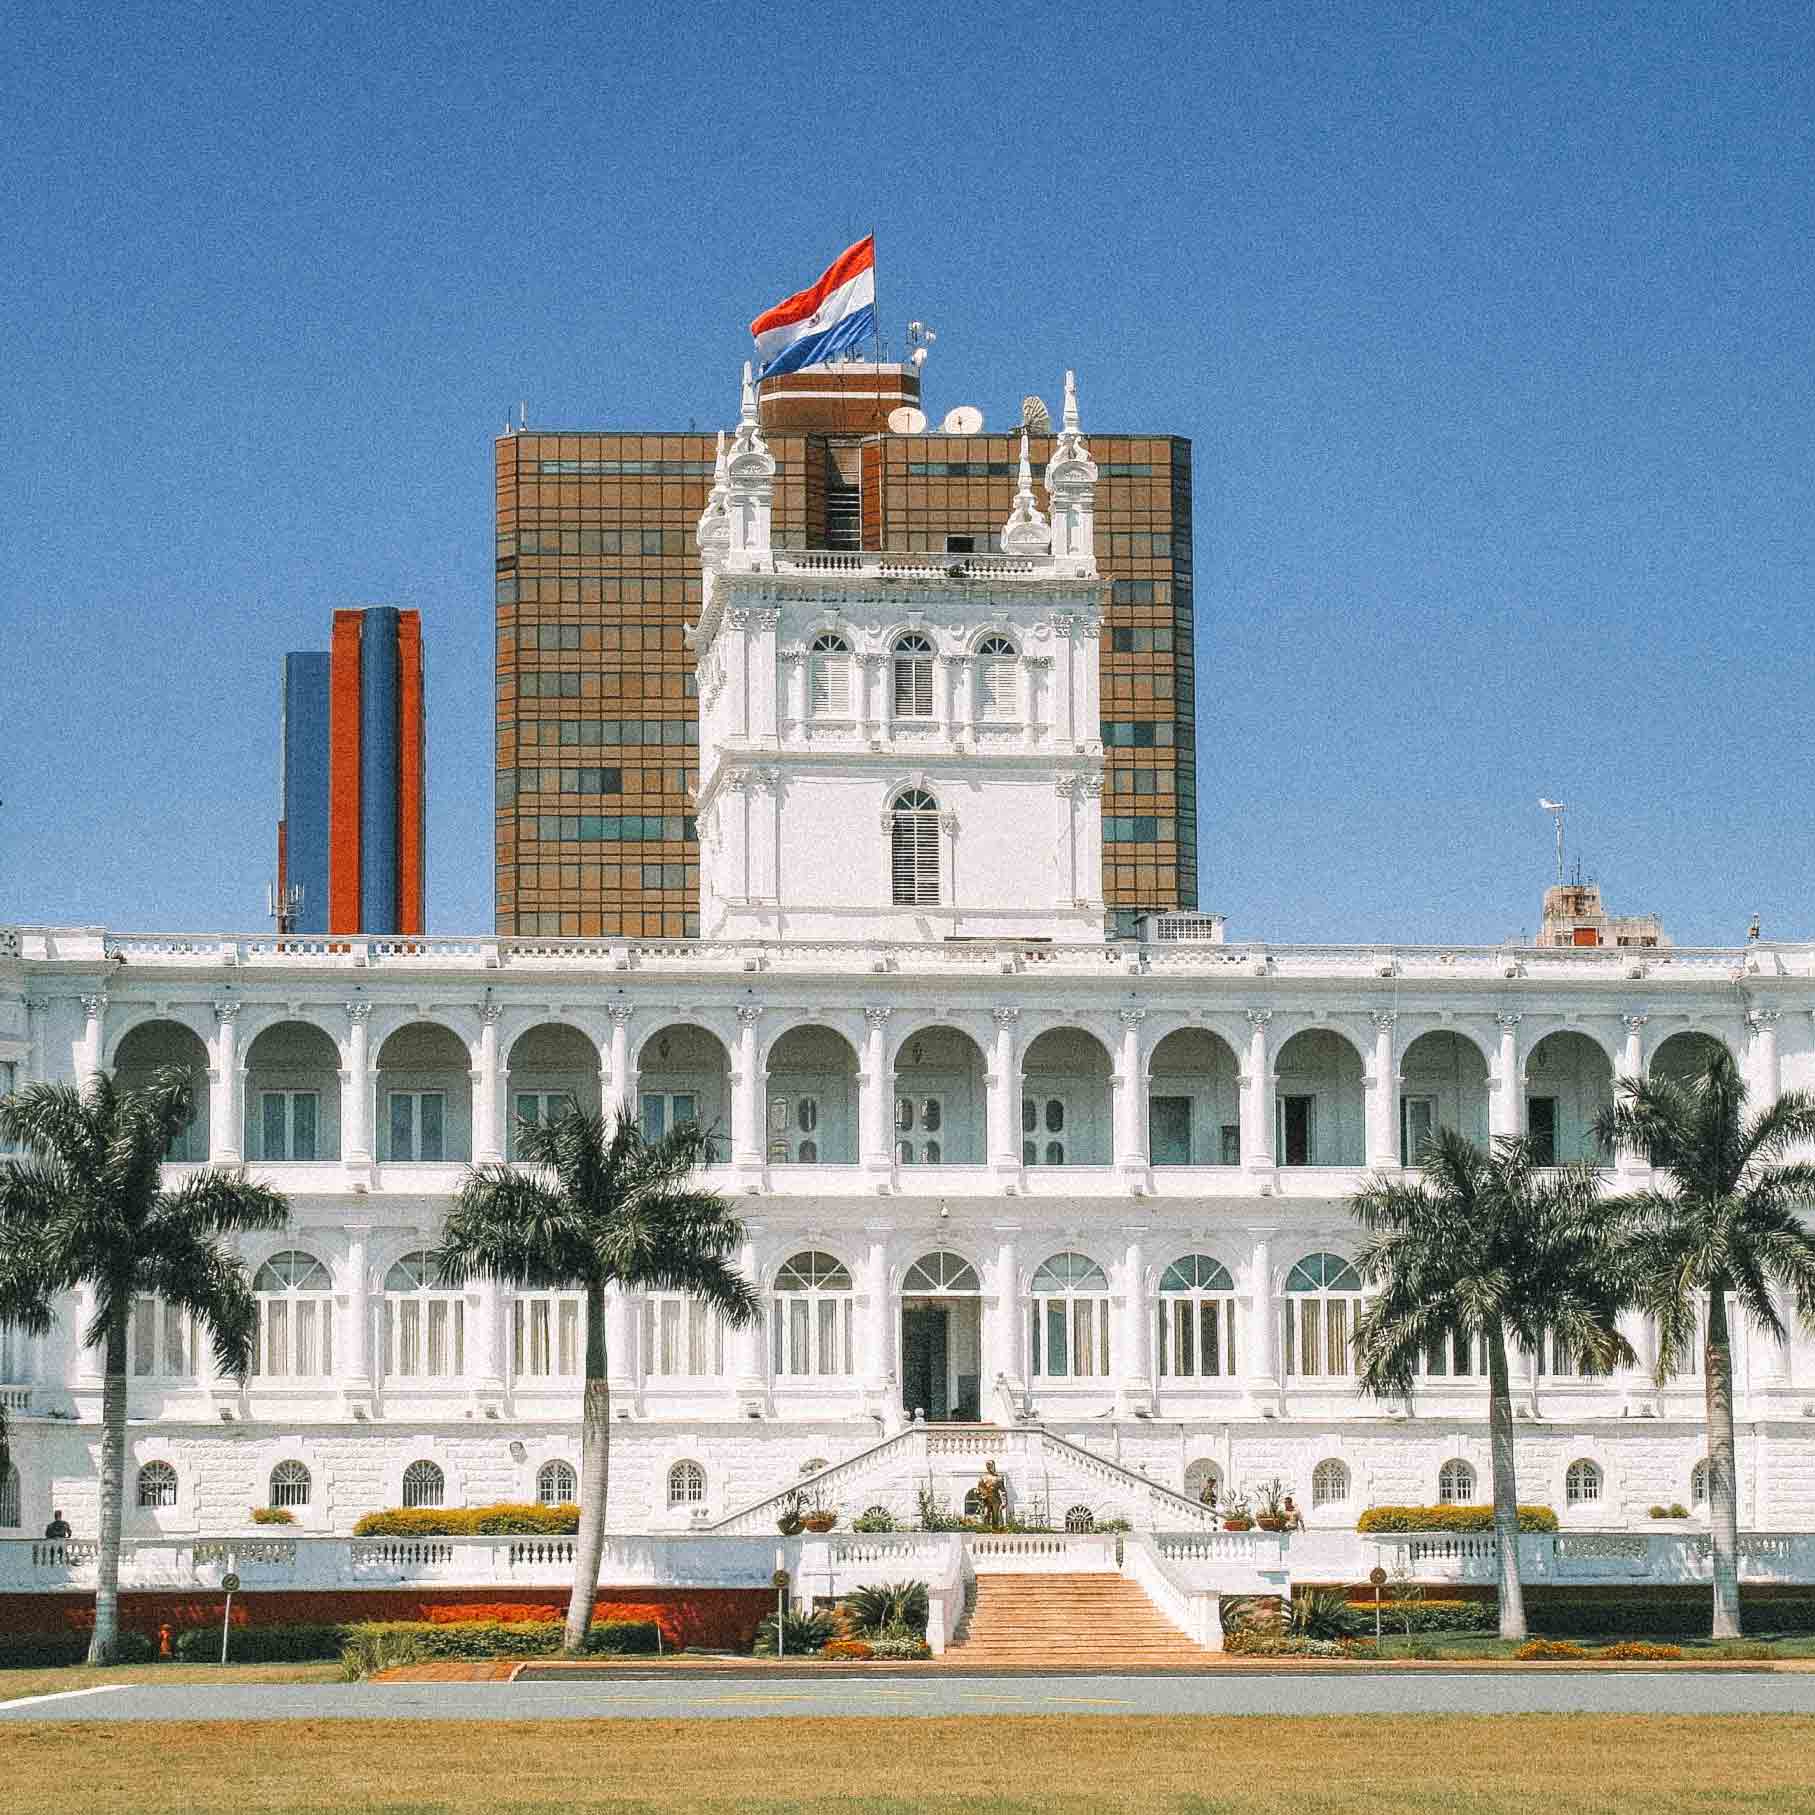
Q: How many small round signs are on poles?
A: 3